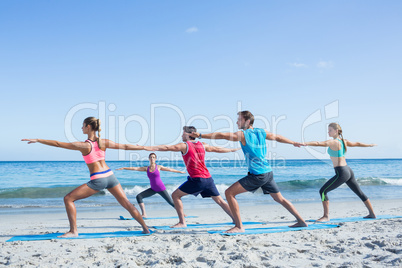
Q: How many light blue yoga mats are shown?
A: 5